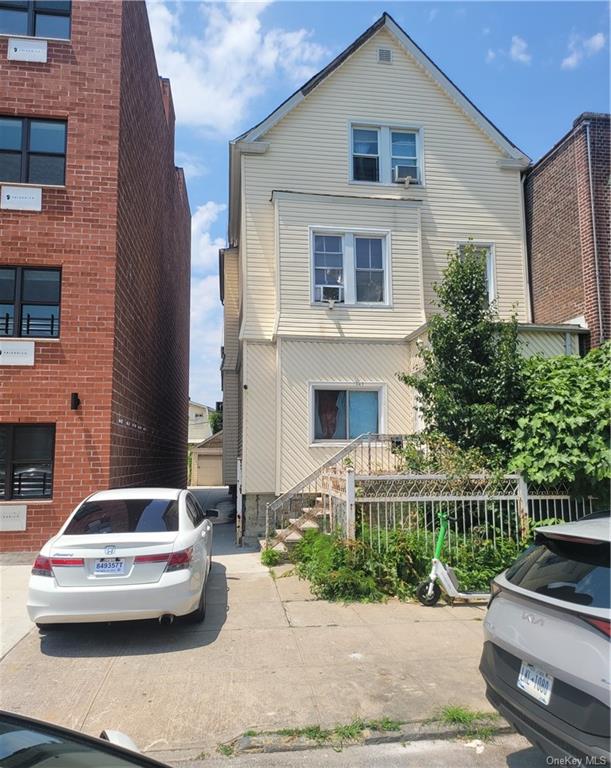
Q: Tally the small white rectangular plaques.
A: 4